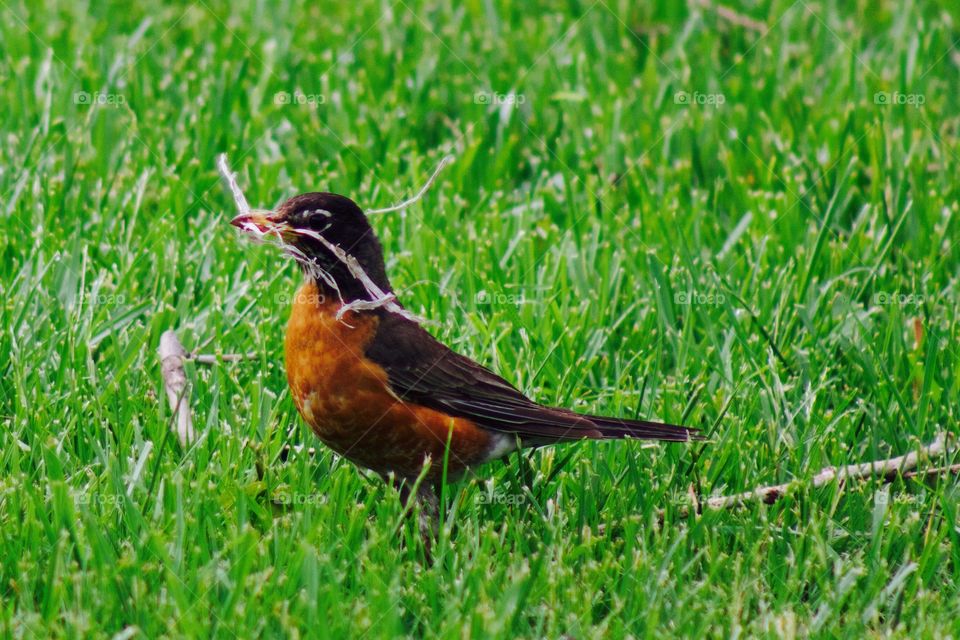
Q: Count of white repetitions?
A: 15